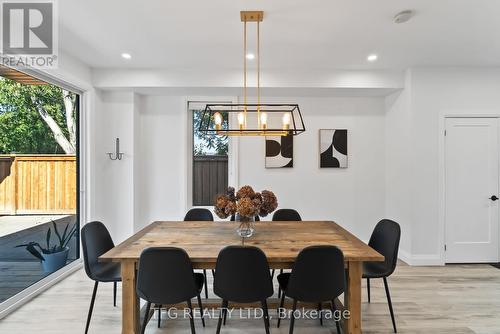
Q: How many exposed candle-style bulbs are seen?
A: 4